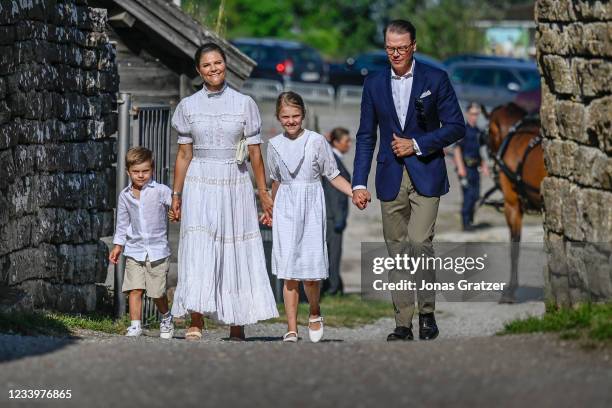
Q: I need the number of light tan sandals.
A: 1